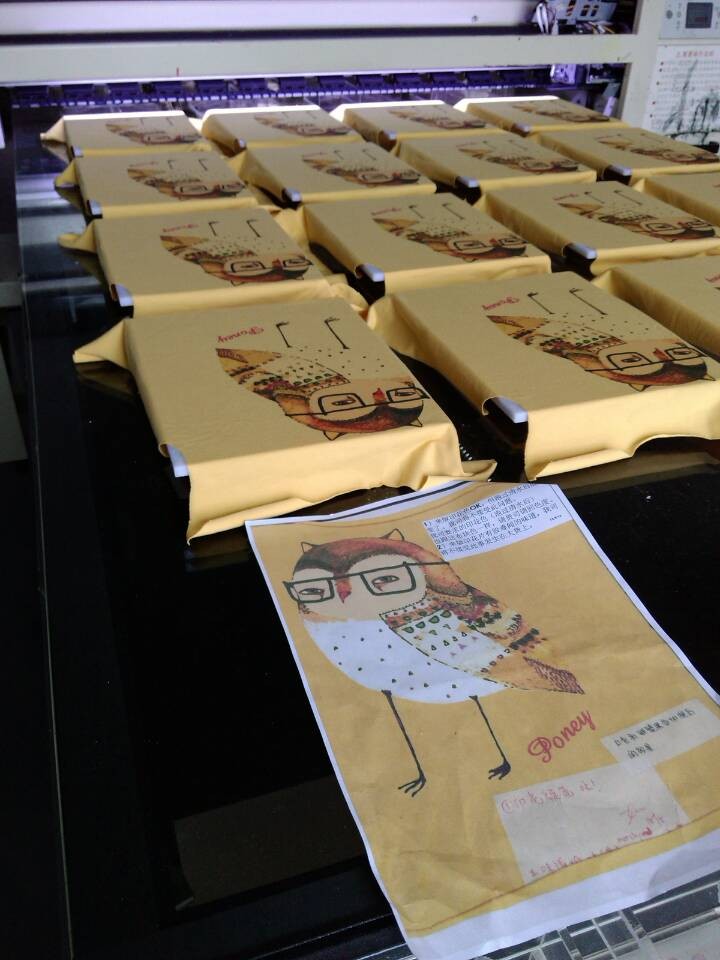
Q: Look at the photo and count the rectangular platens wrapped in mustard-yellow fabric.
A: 15